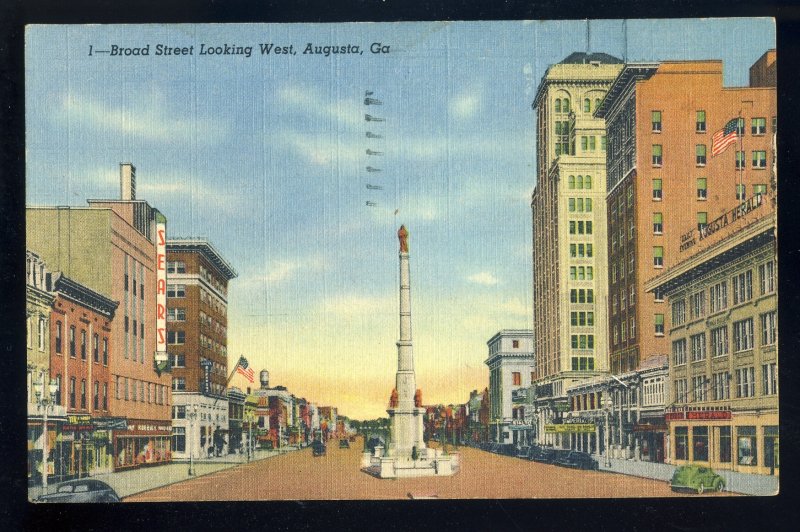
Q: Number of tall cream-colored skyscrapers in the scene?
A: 1